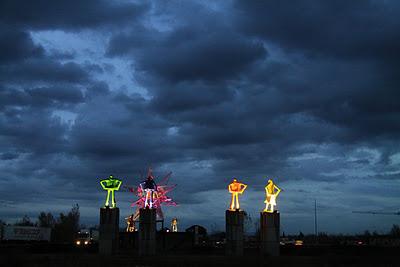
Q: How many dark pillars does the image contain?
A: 4